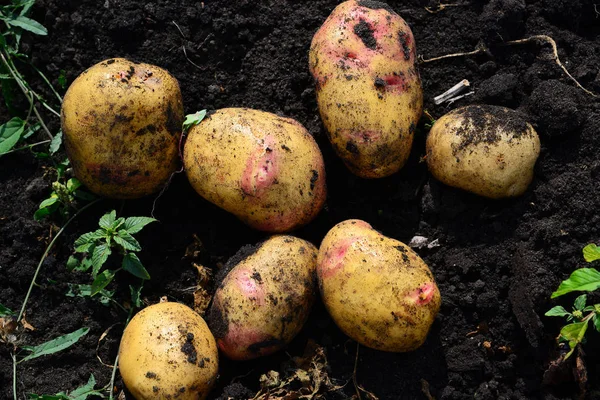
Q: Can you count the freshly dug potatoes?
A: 7